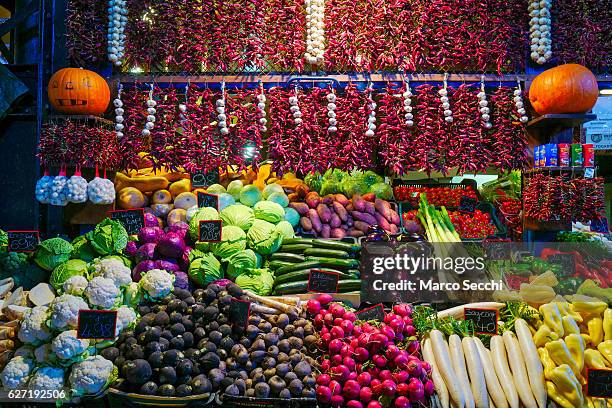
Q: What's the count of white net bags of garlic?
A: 4